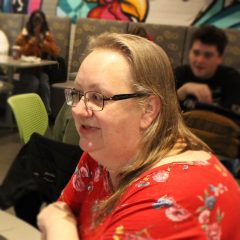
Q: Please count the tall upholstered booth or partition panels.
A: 5